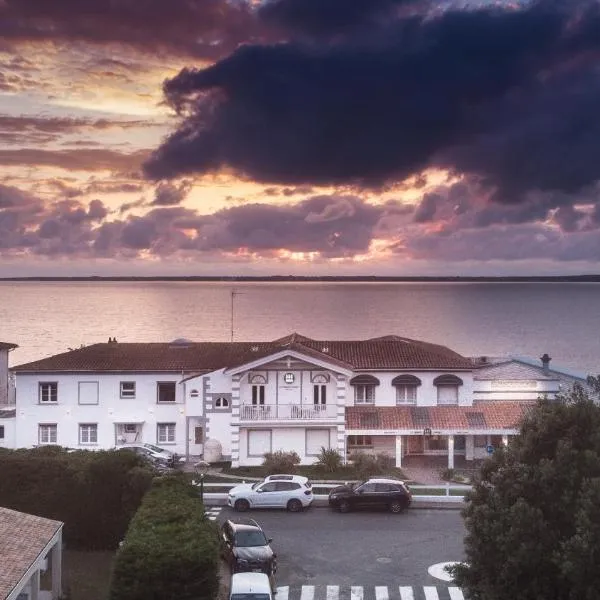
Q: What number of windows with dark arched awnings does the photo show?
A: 3